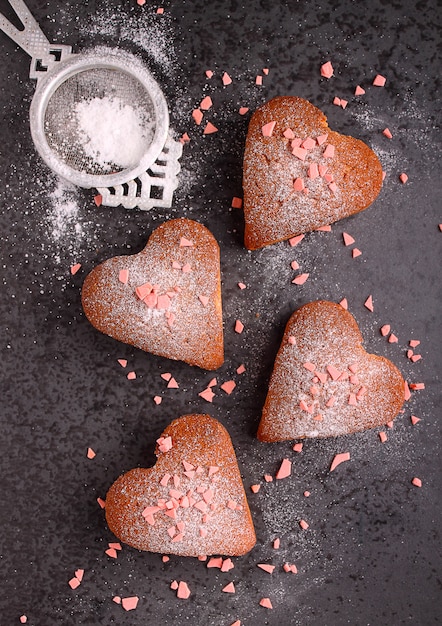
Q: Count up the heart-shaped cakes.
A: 4